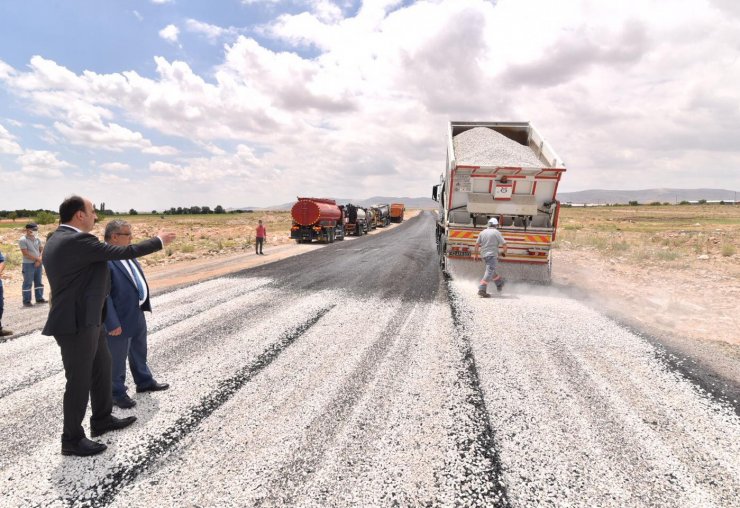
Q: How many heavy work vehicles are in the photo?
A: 6